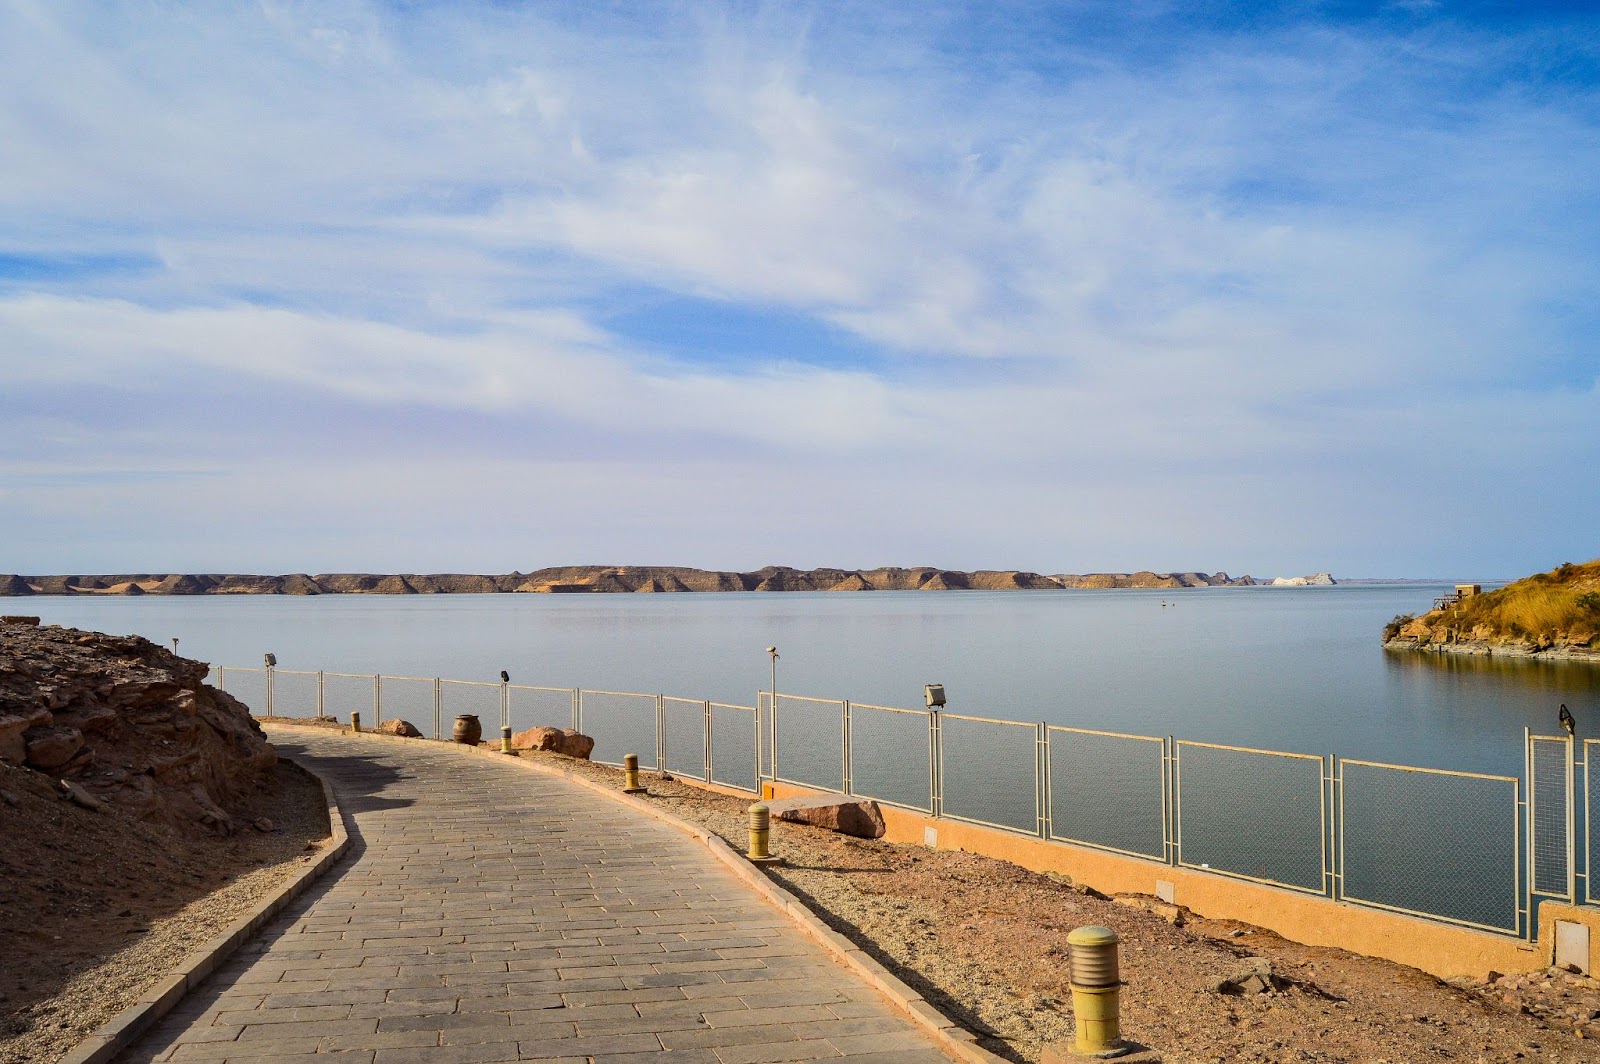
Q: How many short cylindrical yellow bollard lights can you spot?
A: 5